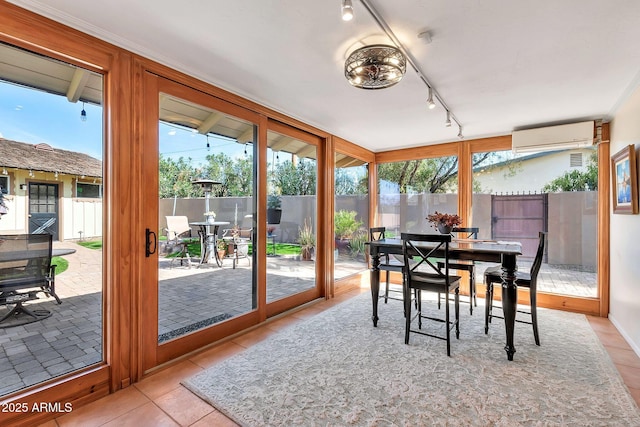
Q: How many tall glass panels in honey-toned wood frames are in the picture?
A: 6